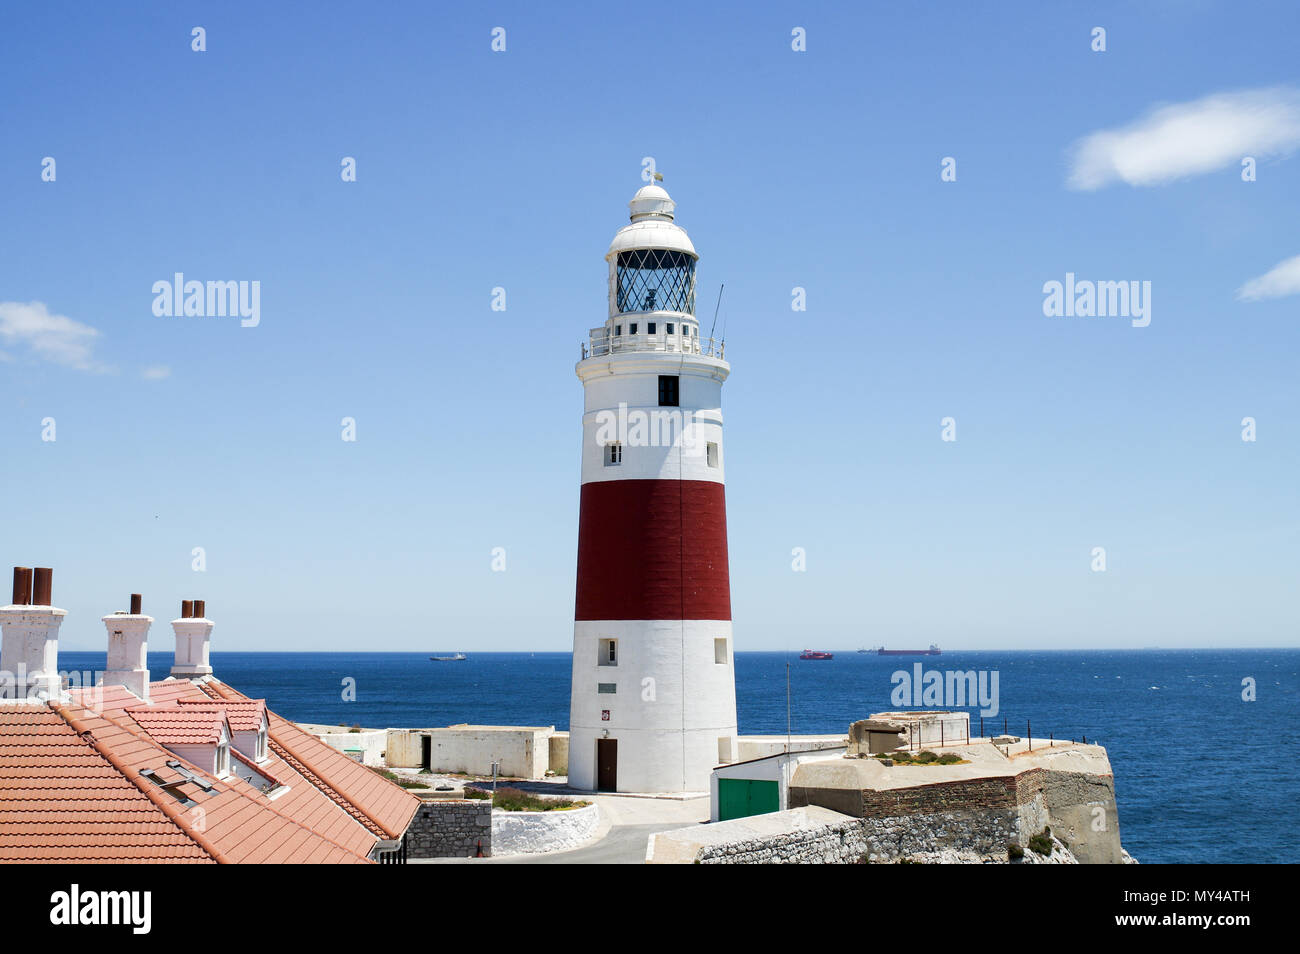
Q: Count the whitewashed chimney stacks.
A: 3